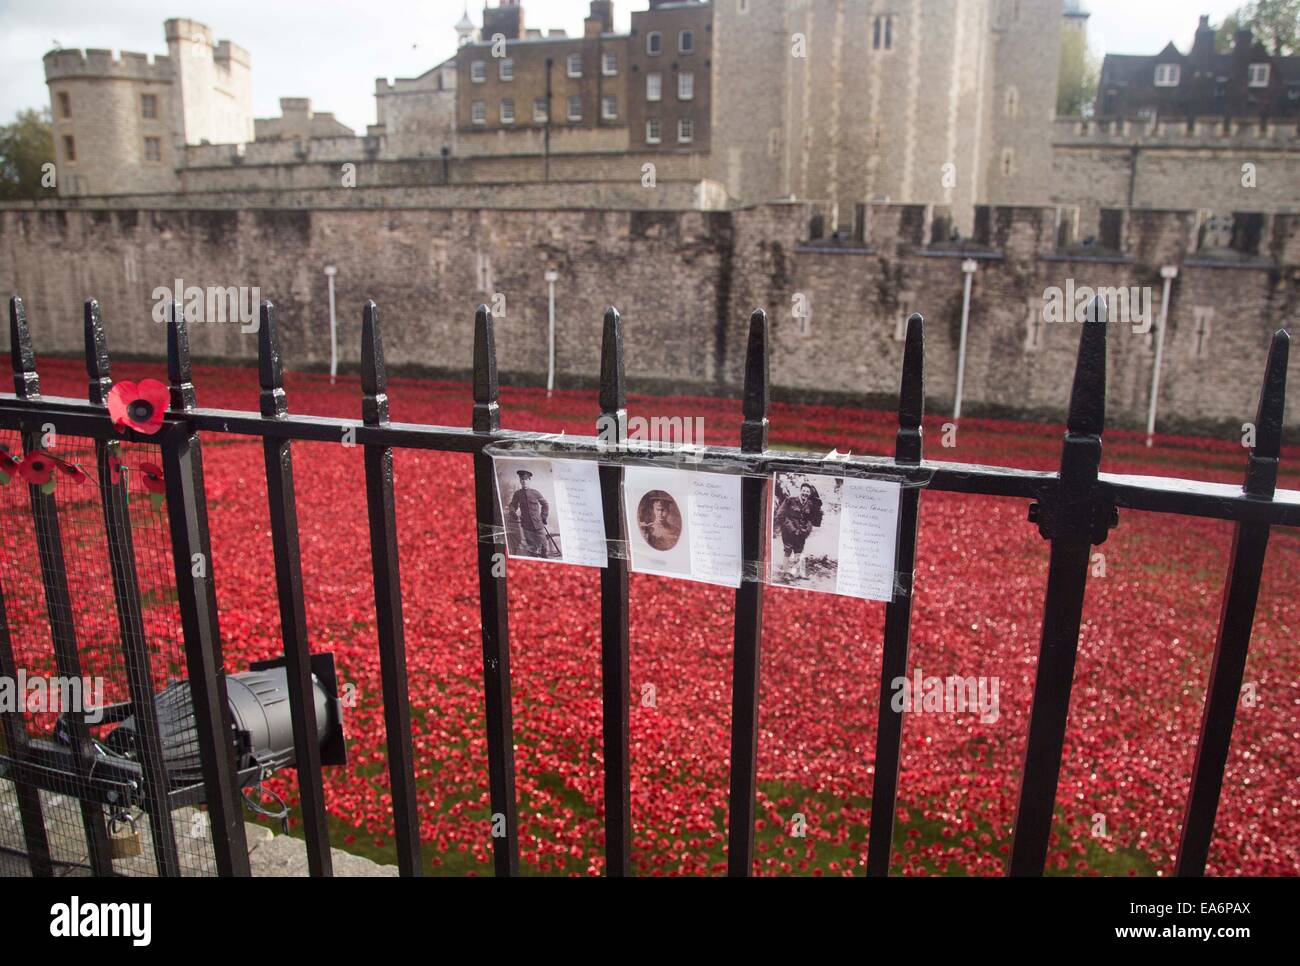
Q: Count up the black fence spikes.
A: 11